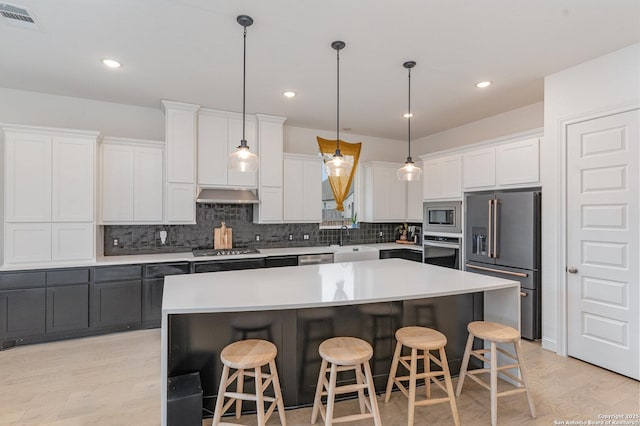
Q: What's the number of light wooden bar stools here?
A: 4